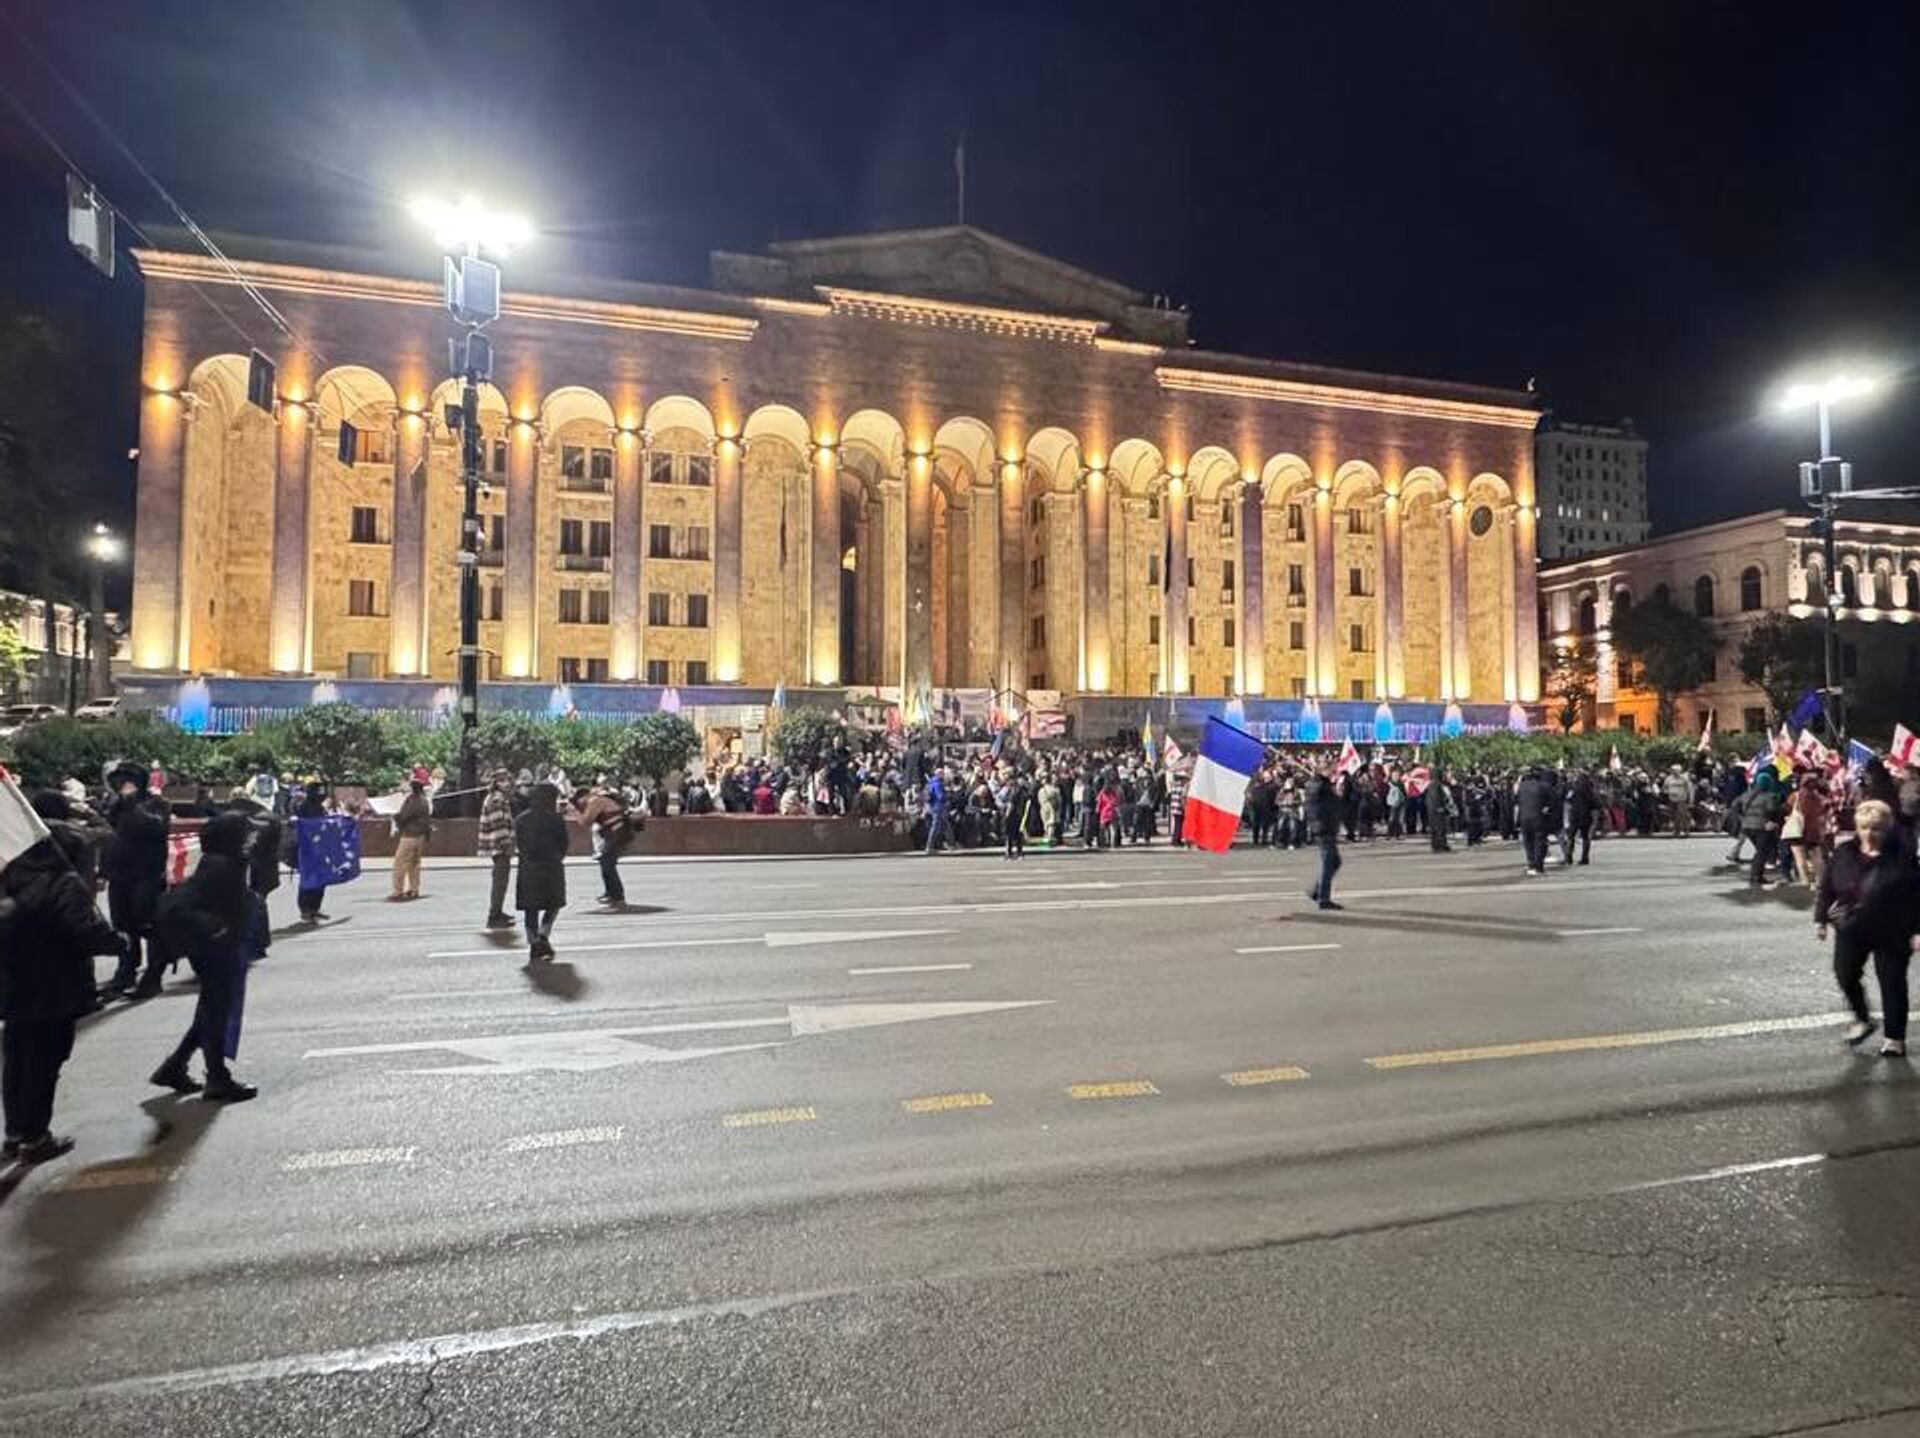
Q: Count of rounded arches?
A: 15